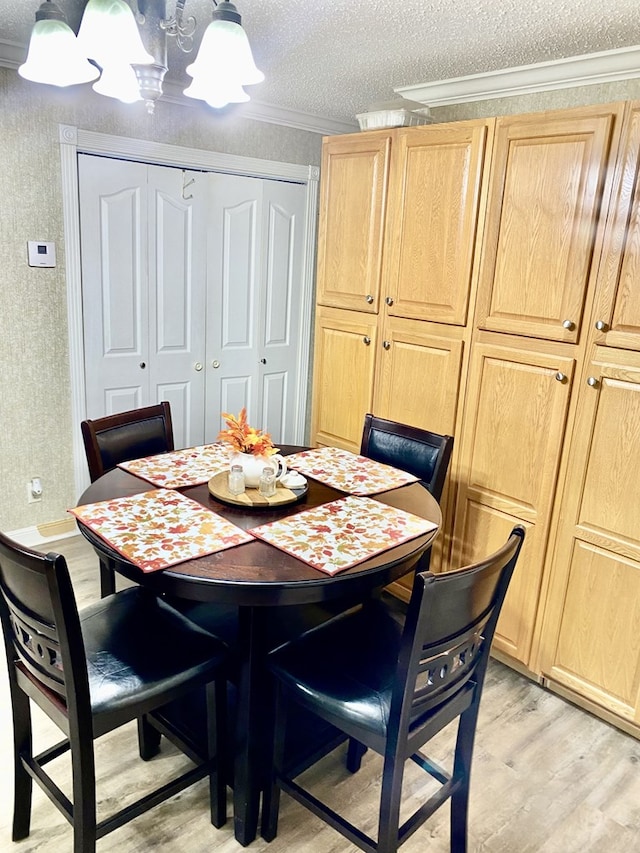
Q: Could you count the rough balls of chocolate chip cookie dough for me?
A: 0